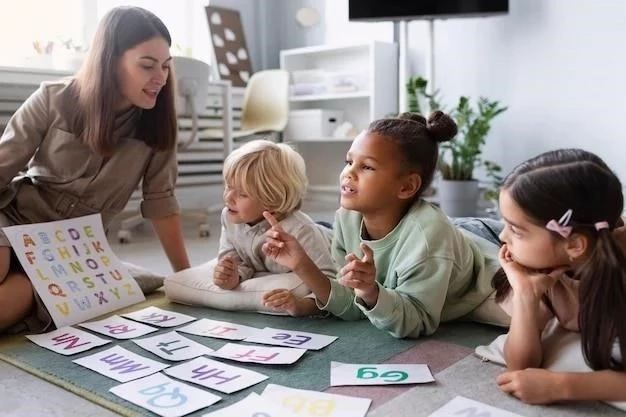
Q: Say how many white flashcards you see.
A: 14